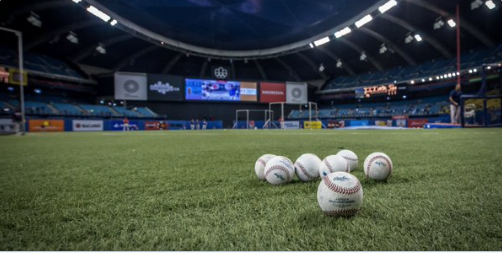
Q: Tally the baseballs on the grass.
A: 7